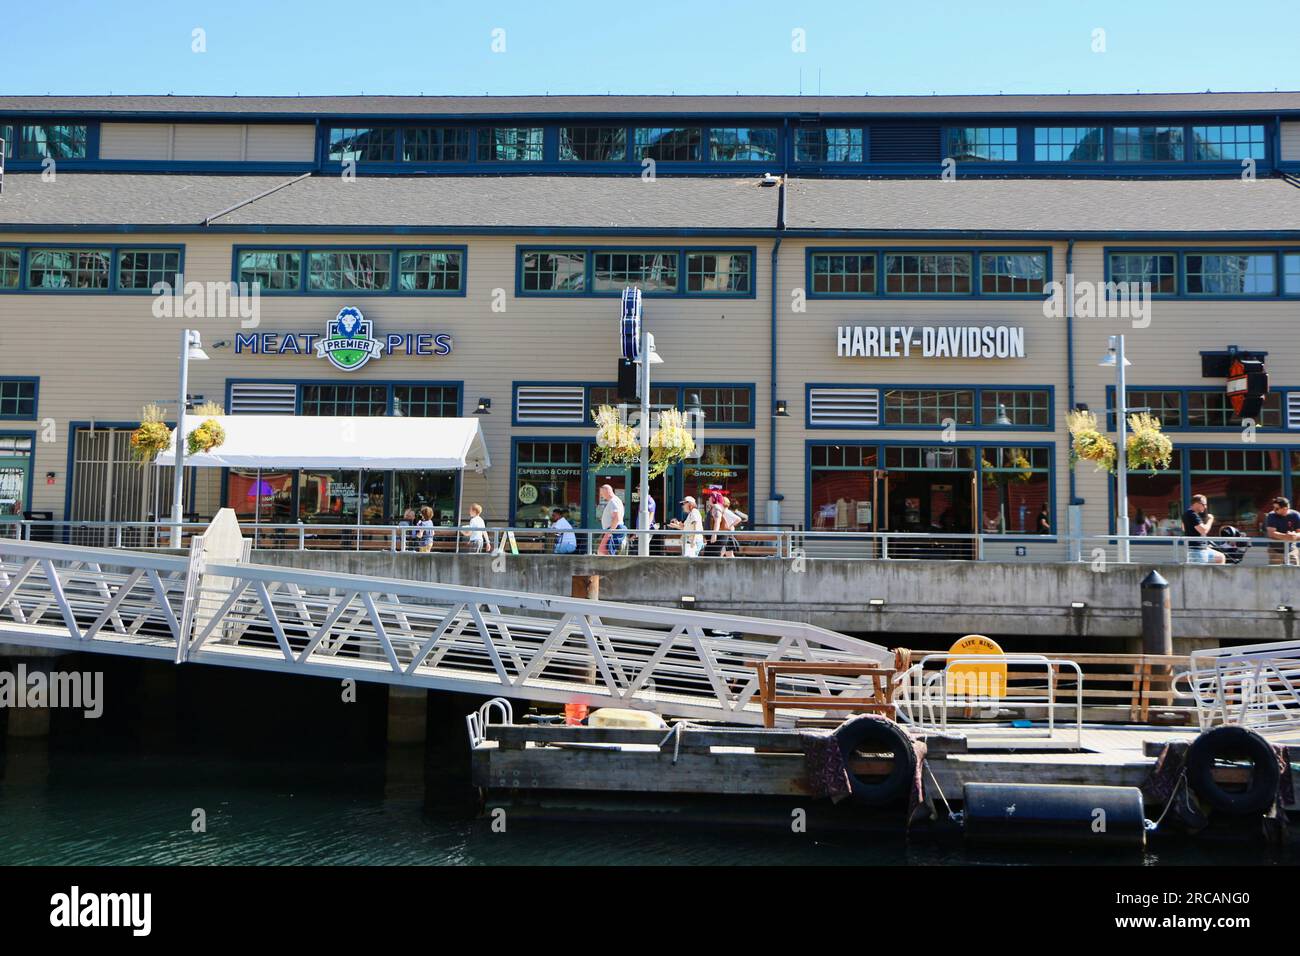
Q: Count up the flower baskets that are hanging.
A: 6